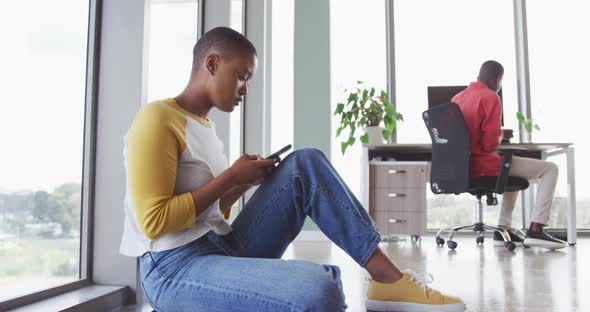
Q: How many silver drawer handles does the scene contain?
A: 3